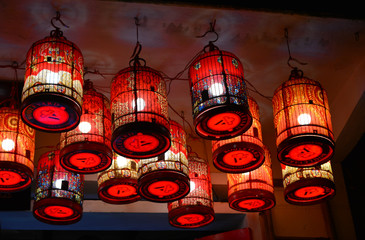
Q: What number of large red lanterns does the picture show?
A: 13